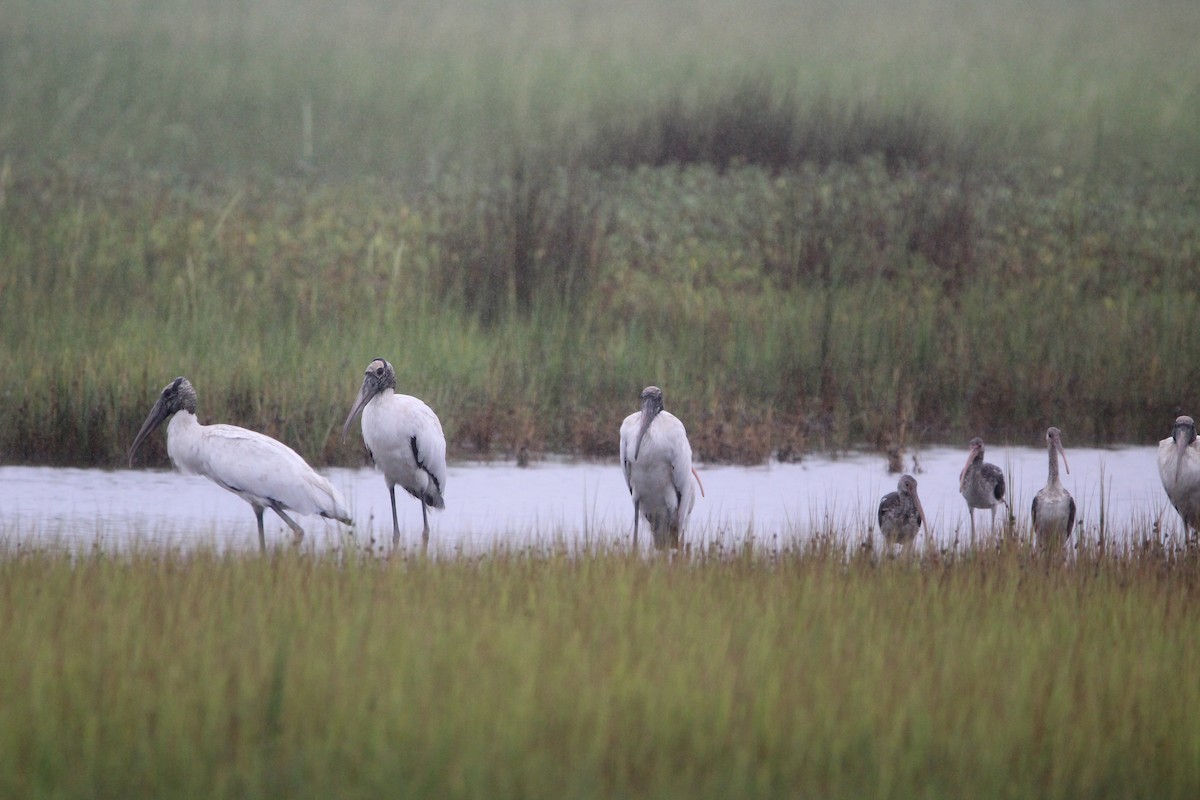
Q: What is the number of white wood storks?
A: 4